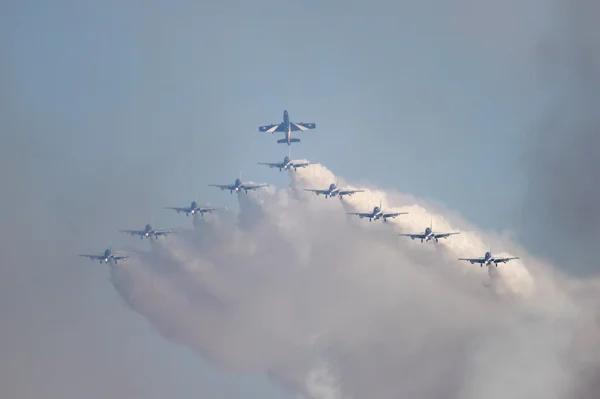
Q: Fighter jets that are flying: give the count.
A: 10